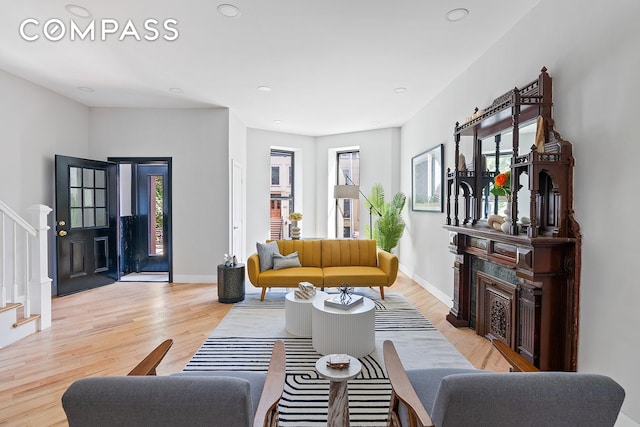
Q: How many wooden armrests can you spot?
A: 4